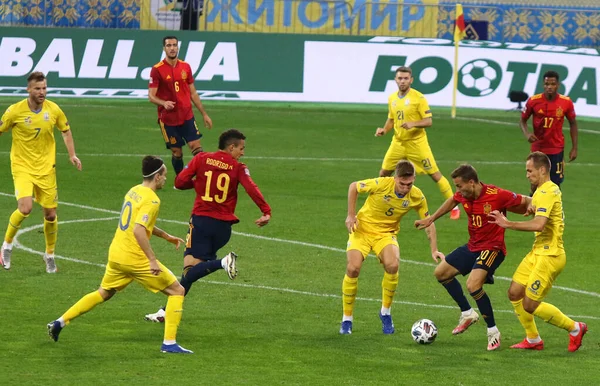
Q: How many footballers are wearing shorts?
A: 9